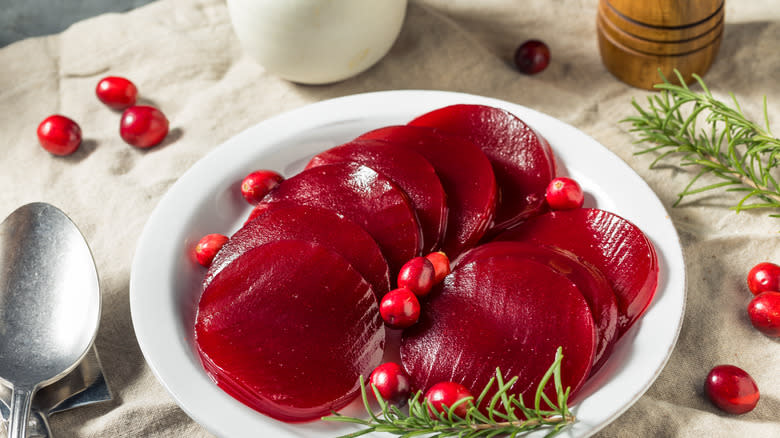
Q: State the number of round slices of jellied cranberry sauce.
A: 9